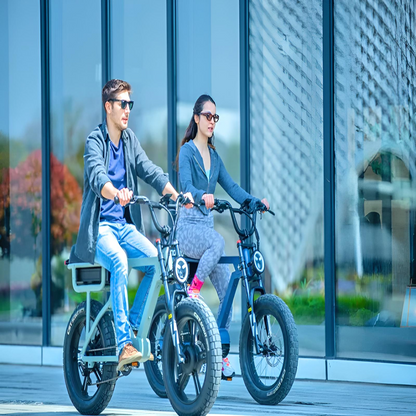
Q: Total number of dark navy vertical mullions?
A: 5